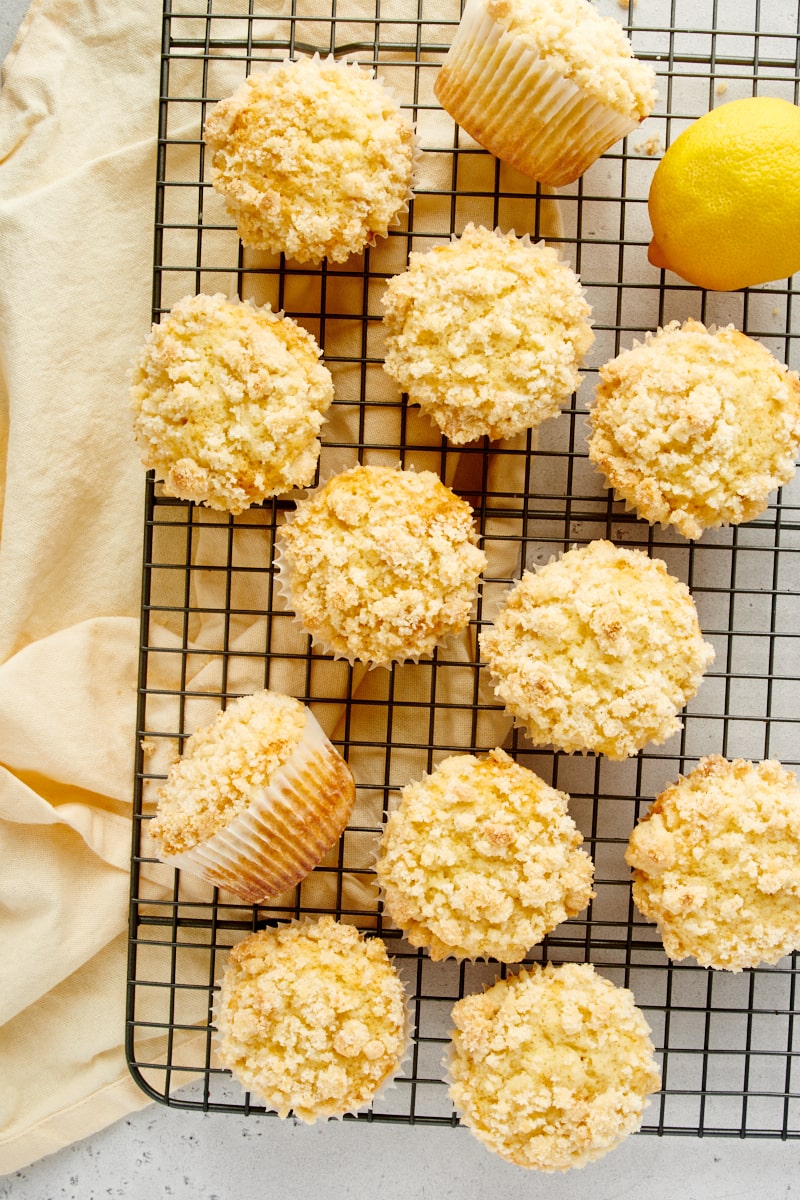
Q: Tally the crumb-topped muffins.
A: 12